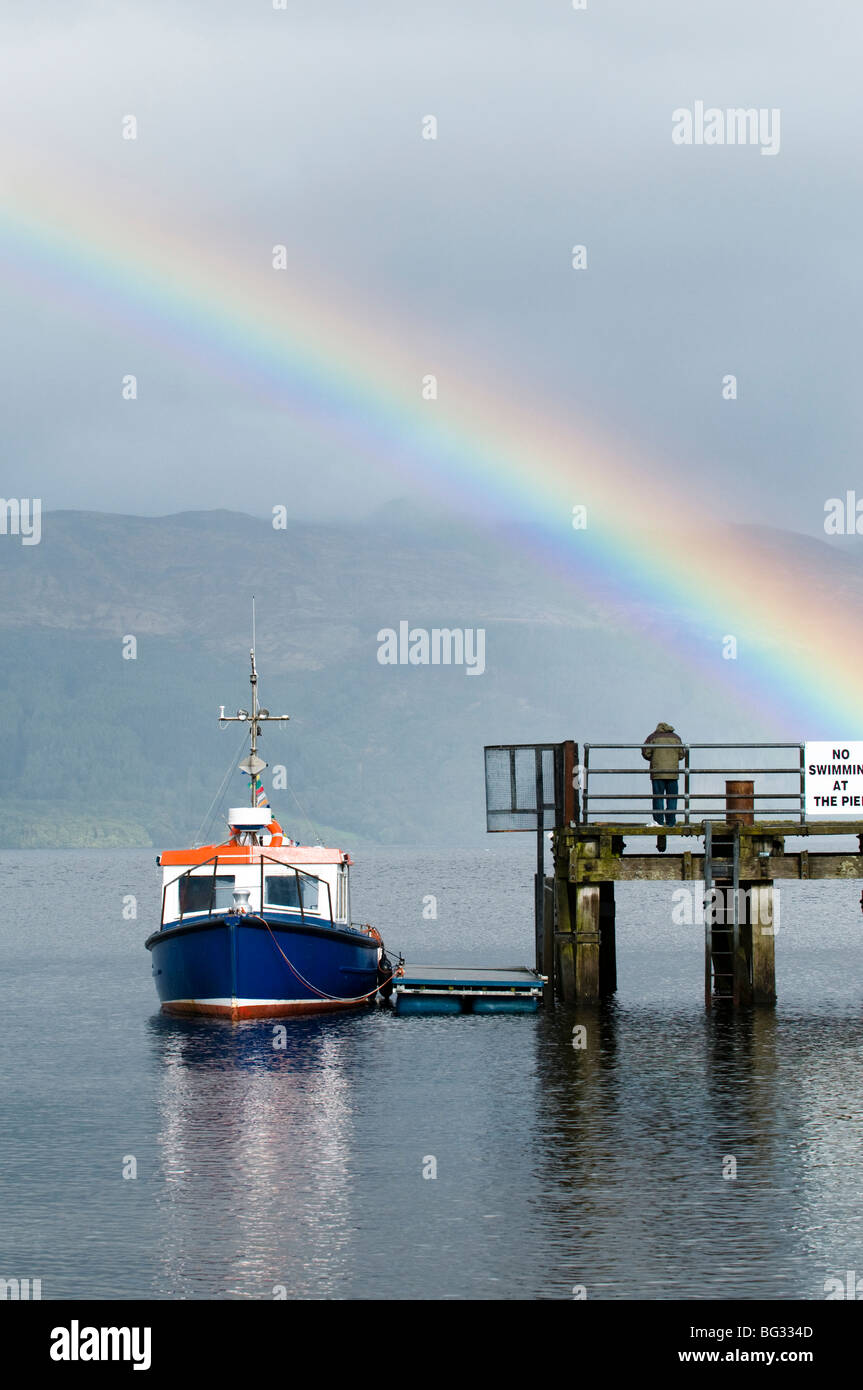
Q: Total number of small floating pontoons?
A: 1